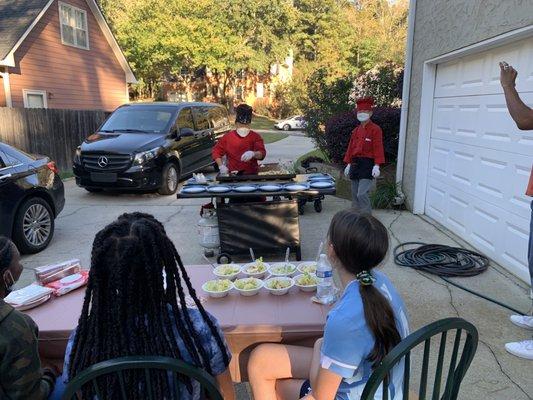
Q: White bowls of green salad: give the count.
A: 8